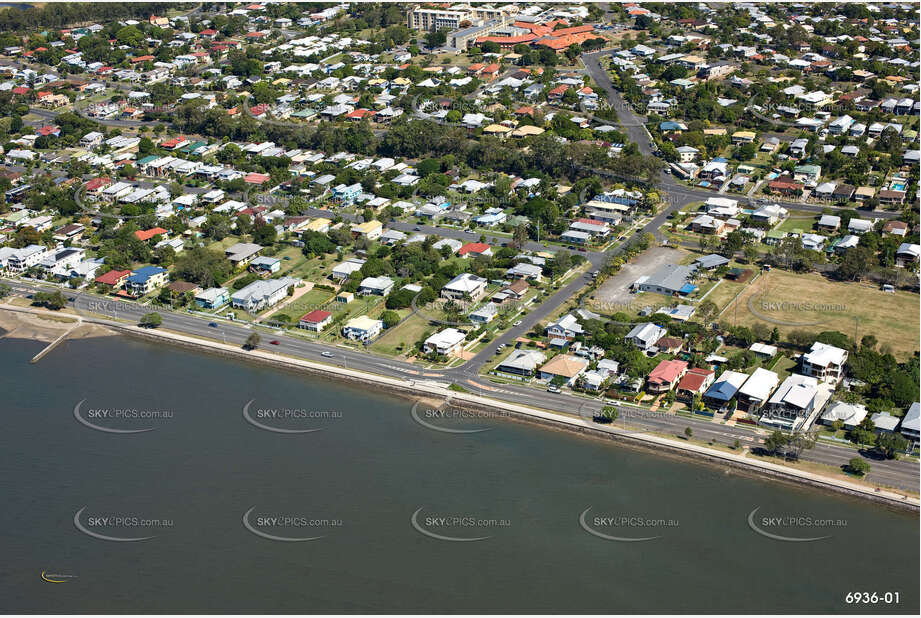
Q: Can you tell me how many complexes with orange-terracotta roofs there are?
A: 1